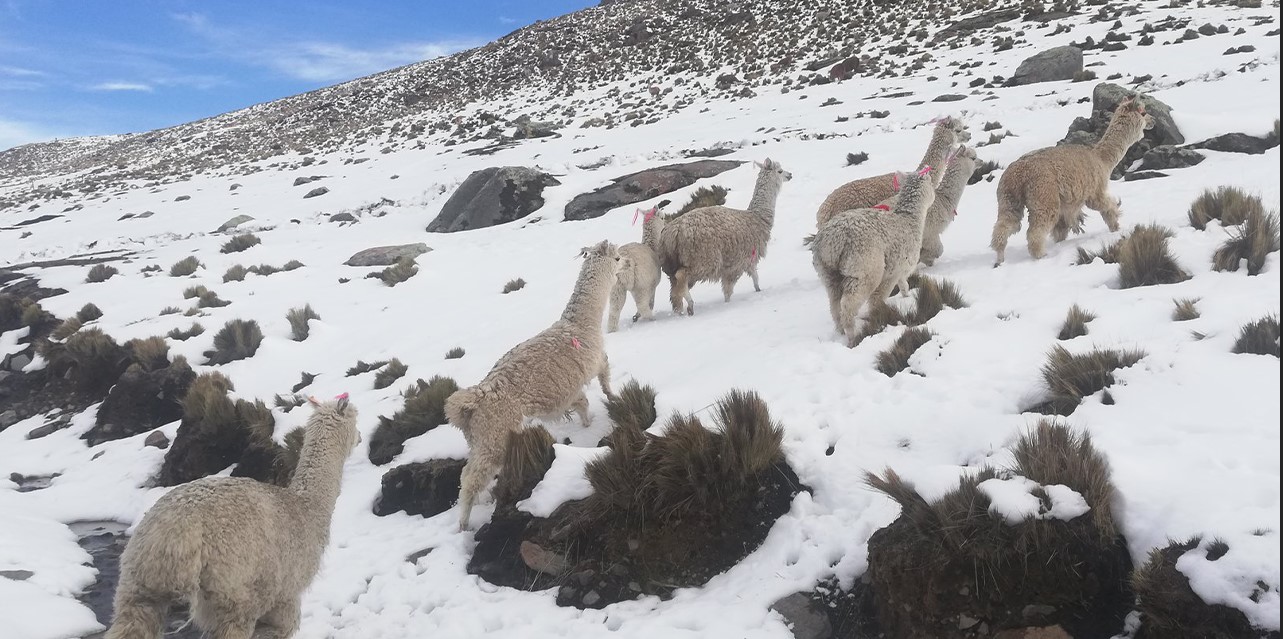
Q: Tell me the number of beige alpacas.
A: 8